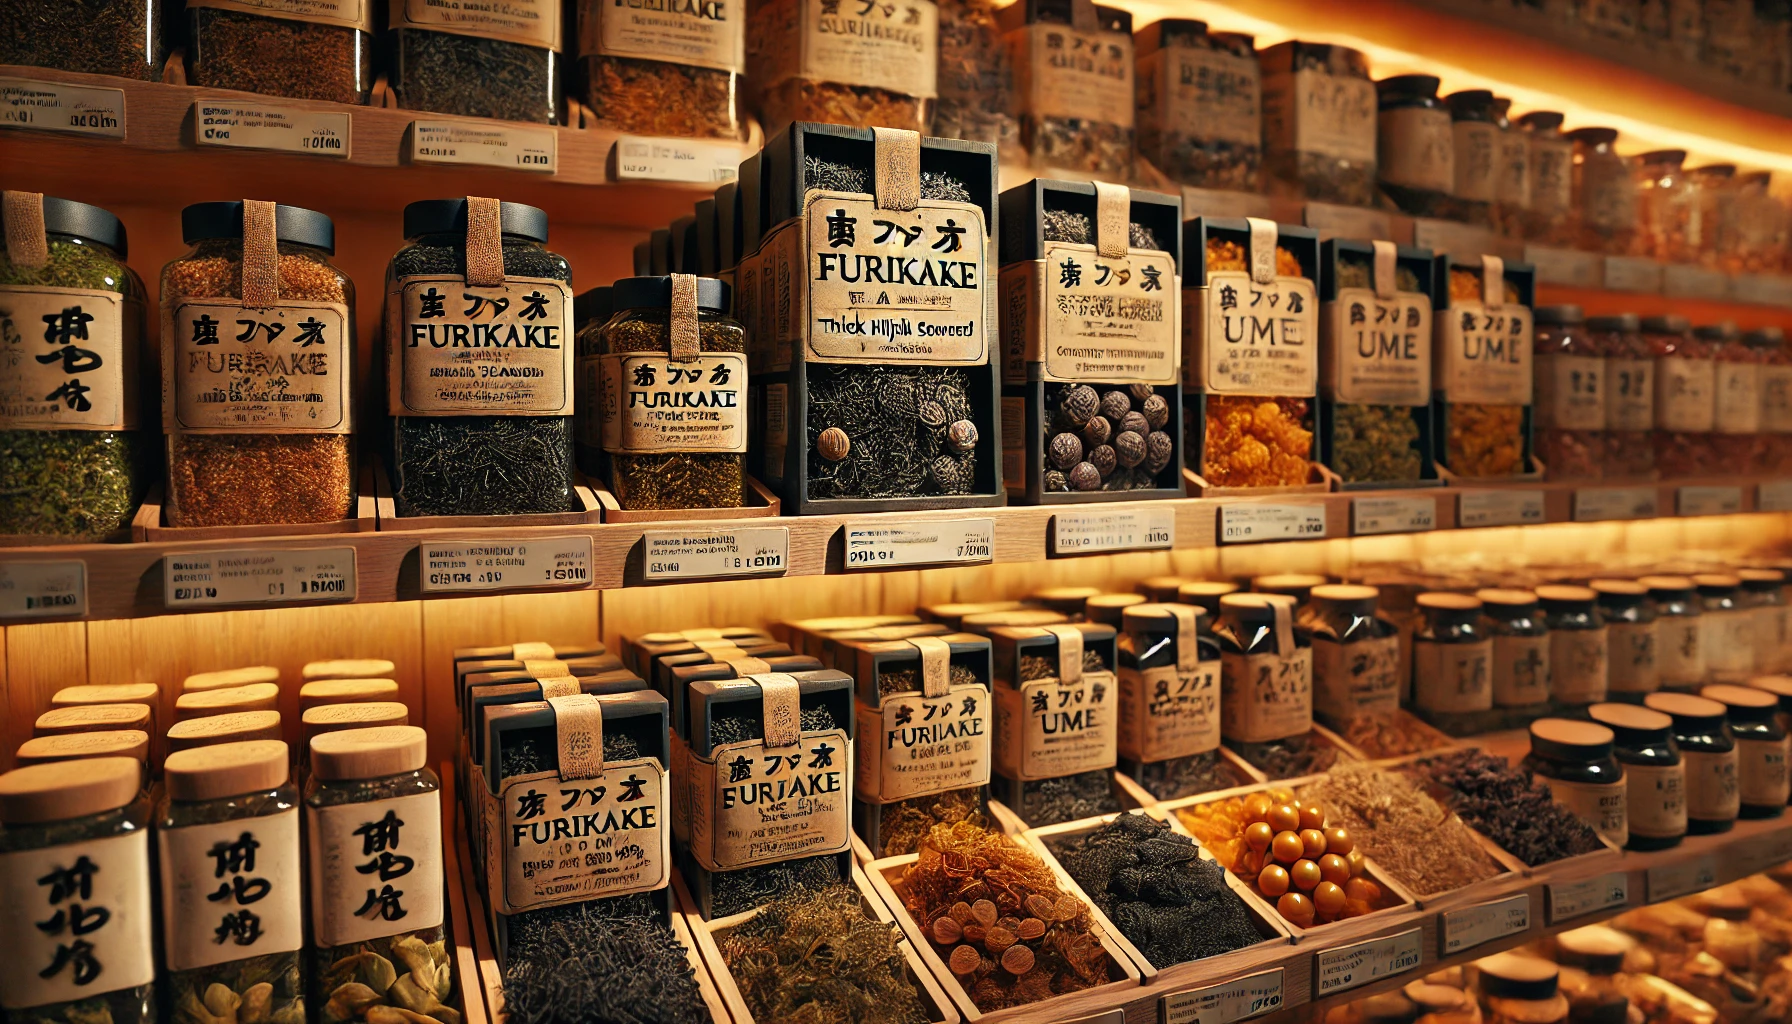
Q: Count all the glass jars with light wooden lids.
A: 12